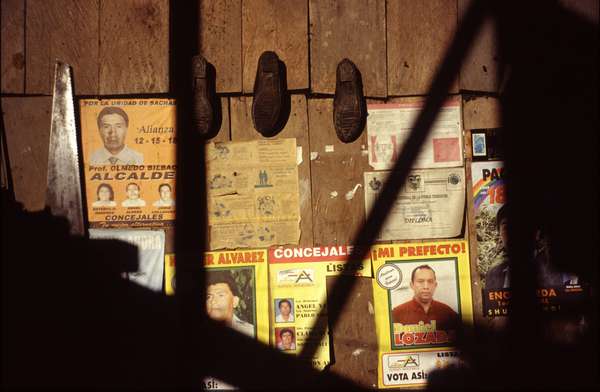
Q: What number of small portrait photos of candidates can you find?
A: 5